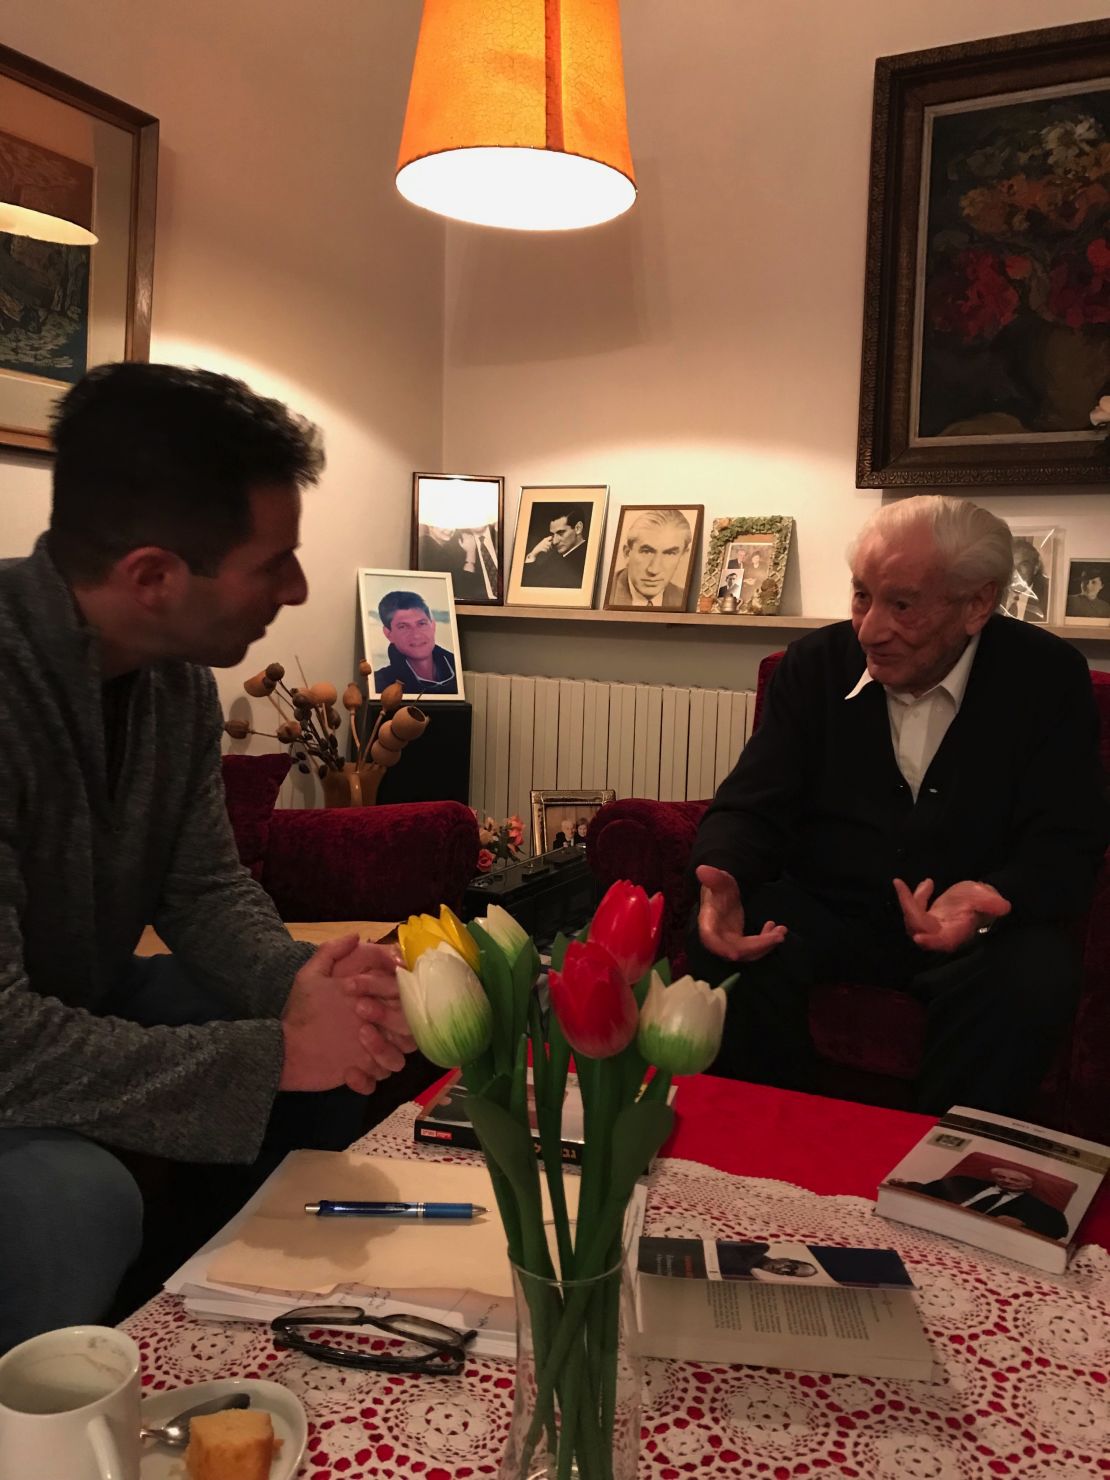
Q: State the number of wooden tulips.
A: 6